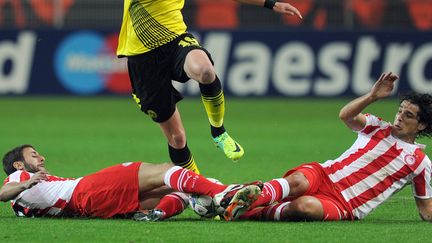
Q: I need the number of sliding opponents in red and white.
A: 2